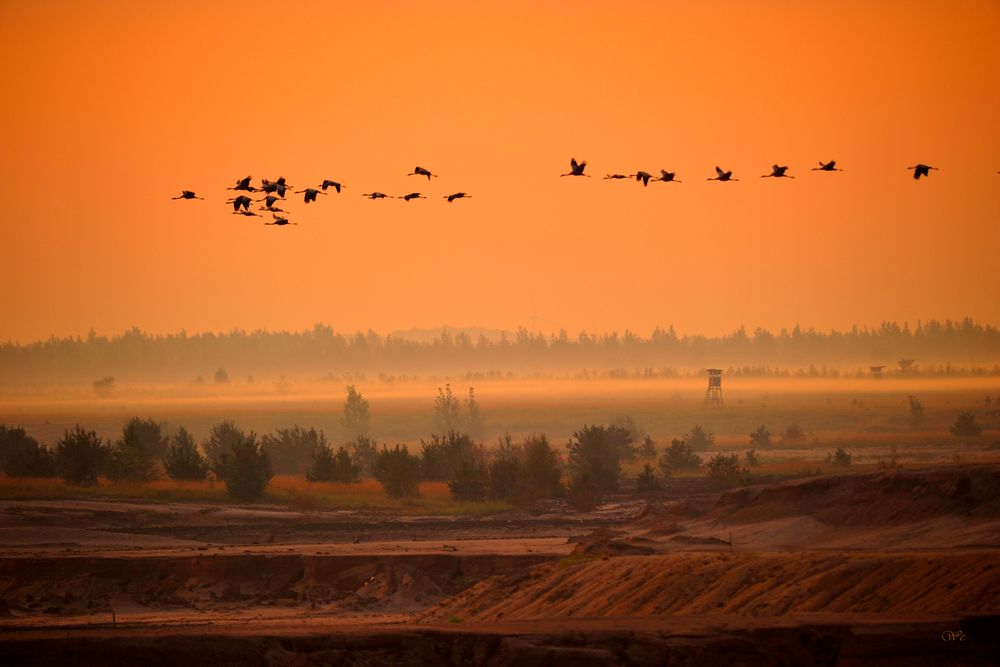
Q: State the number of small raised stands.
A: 2